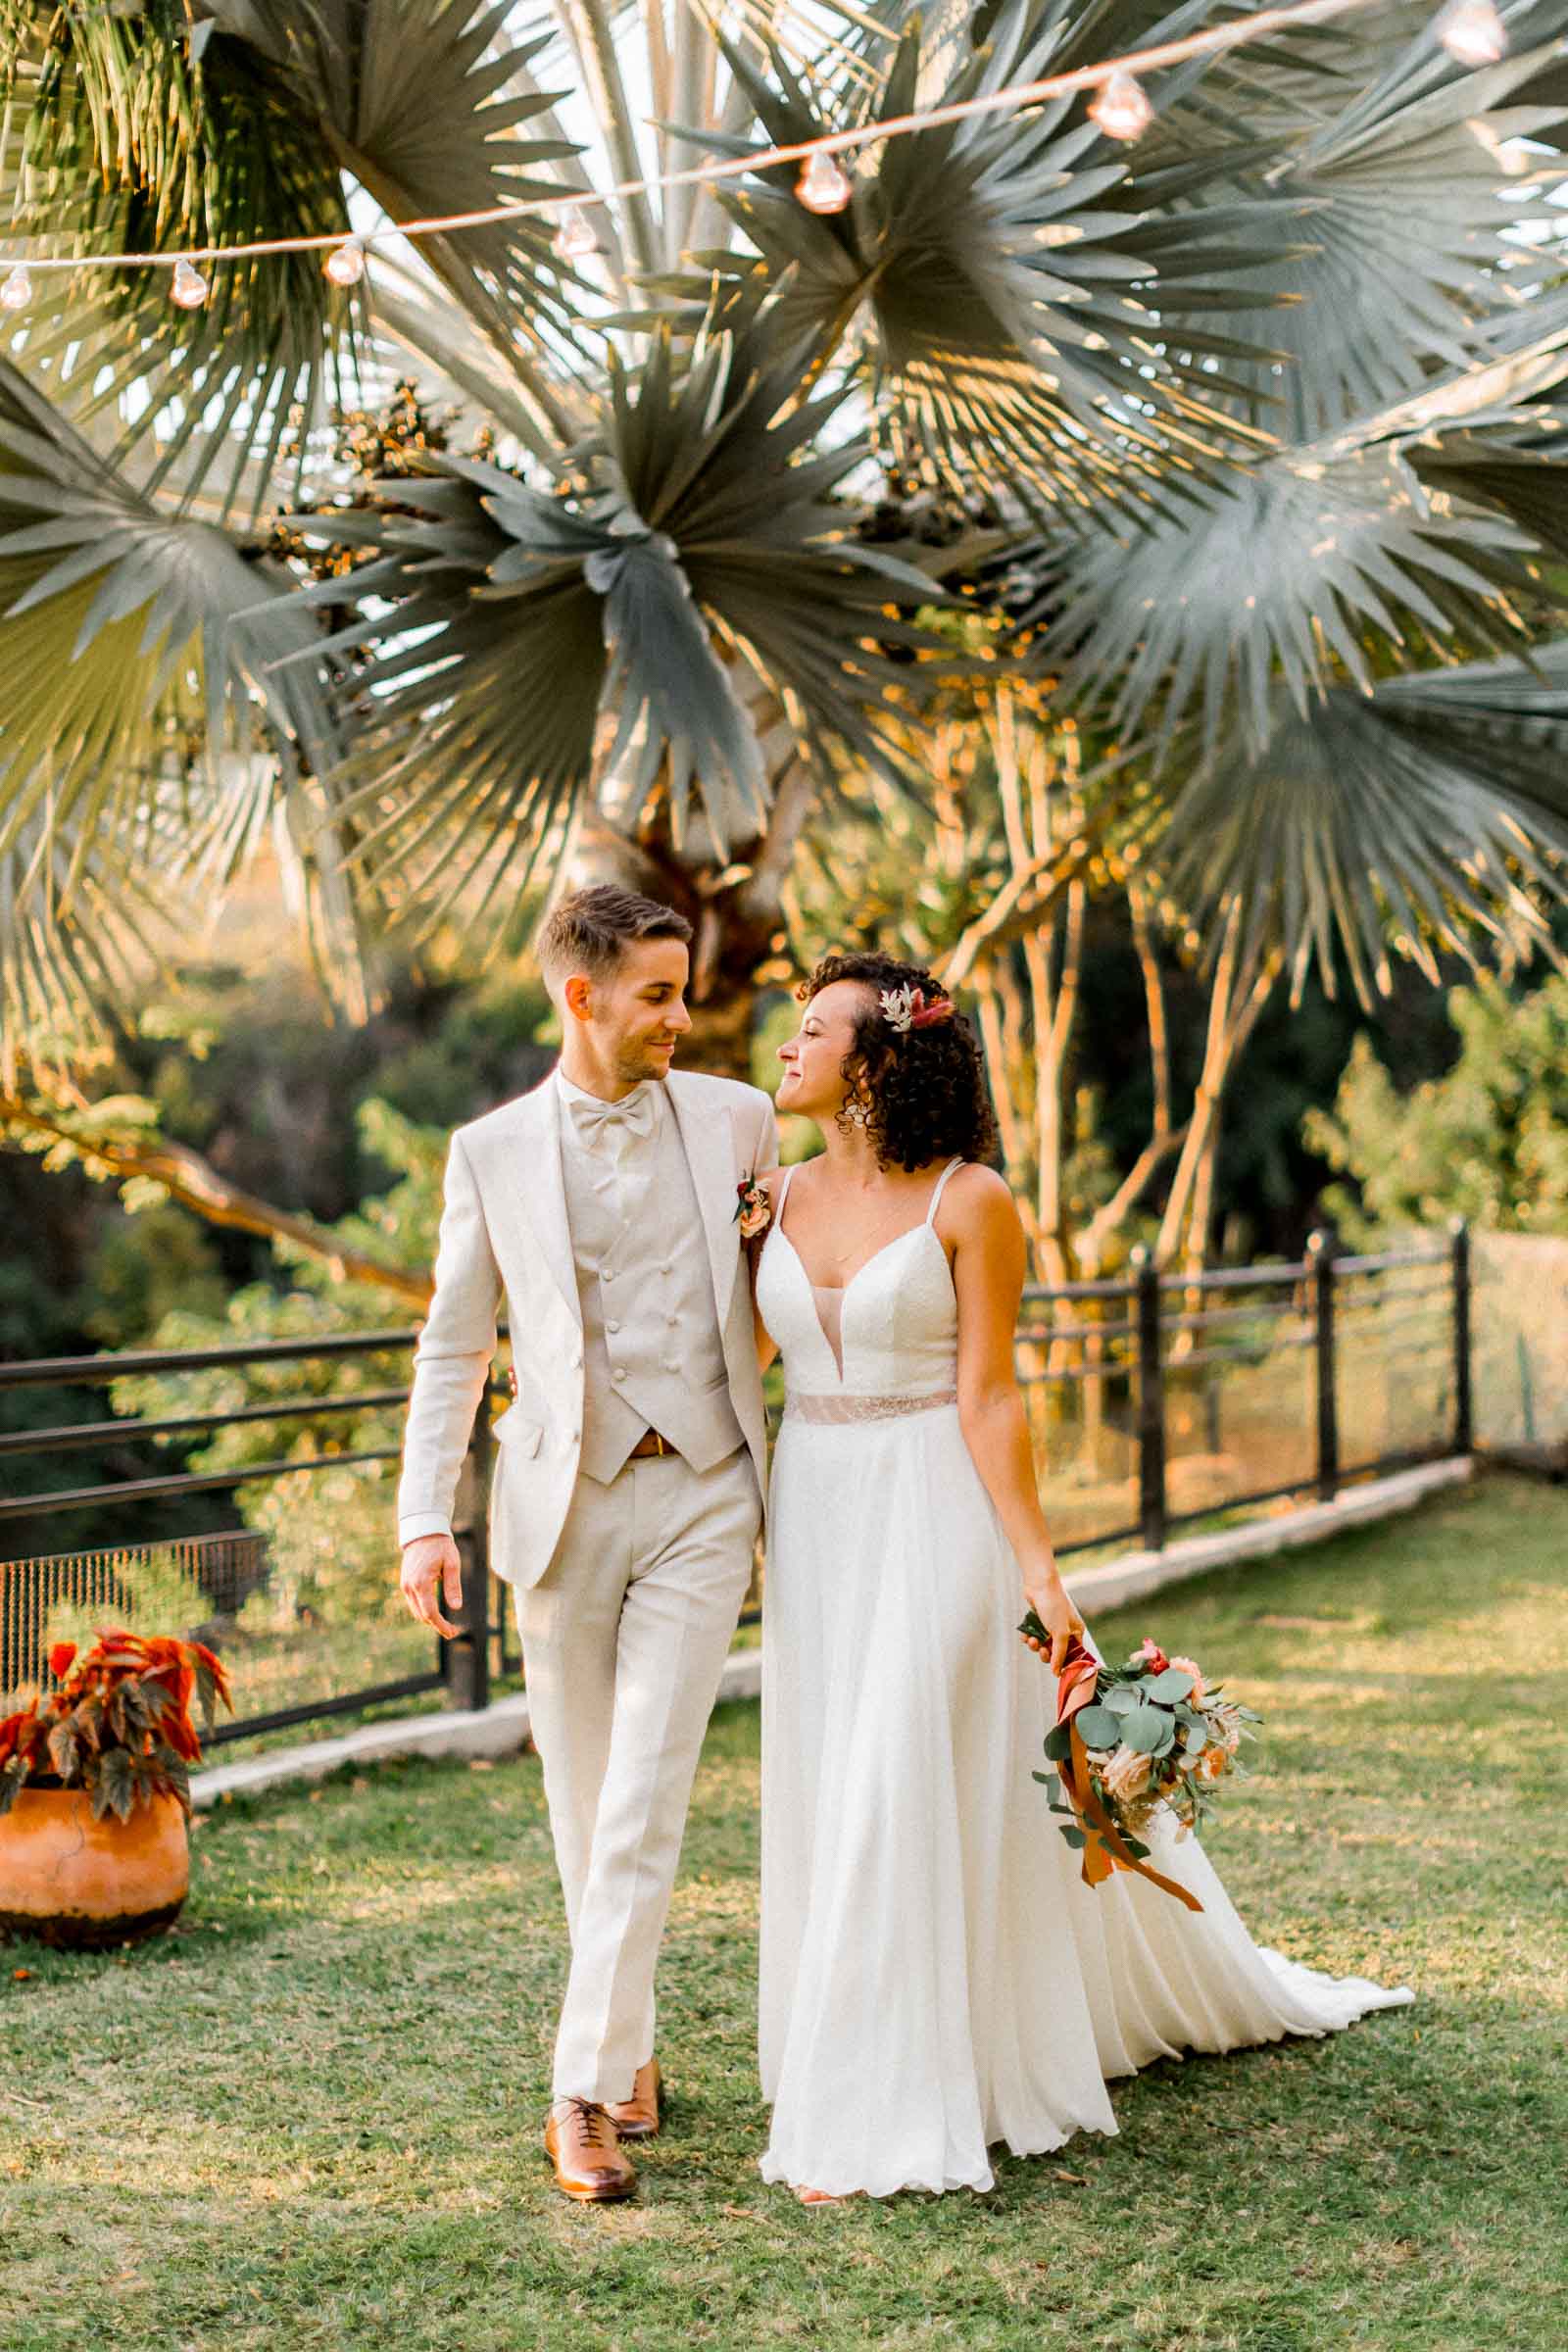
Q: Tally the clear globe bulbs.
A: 7